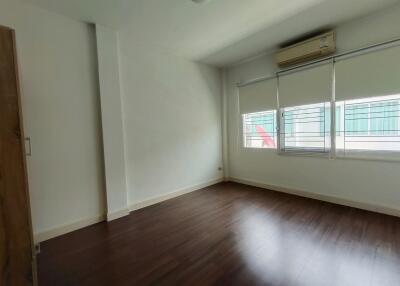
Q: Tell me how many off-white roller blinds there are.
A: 3